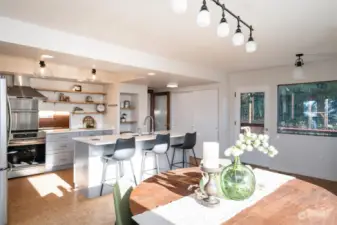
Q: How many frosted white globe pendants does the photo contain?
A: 5